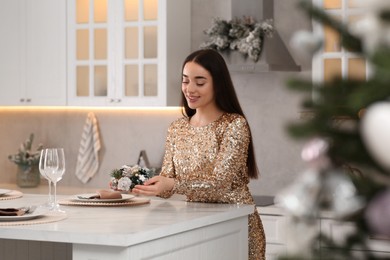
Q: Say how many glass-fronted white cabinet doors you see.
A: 3